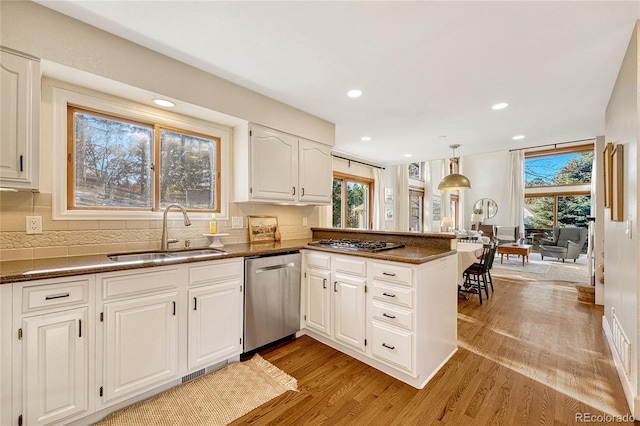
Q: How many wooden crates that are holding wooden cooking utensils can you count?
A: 0